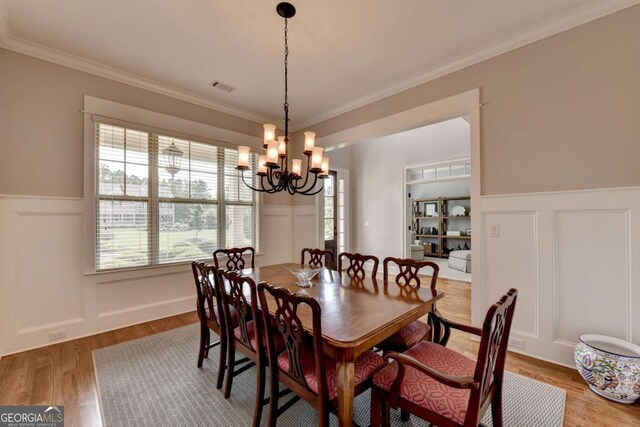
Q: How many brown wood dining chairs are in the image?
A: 8